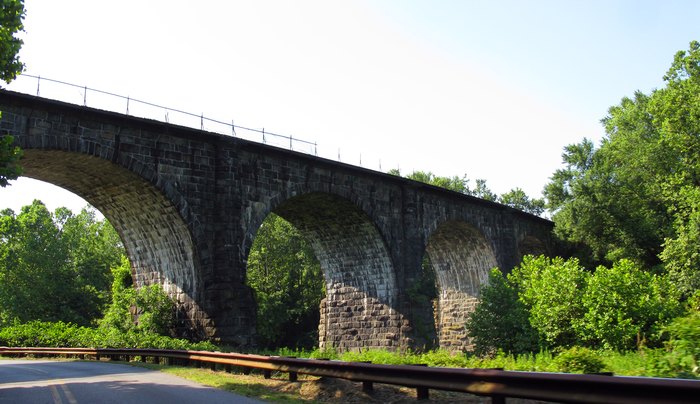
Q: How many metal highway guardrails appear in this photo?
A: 1